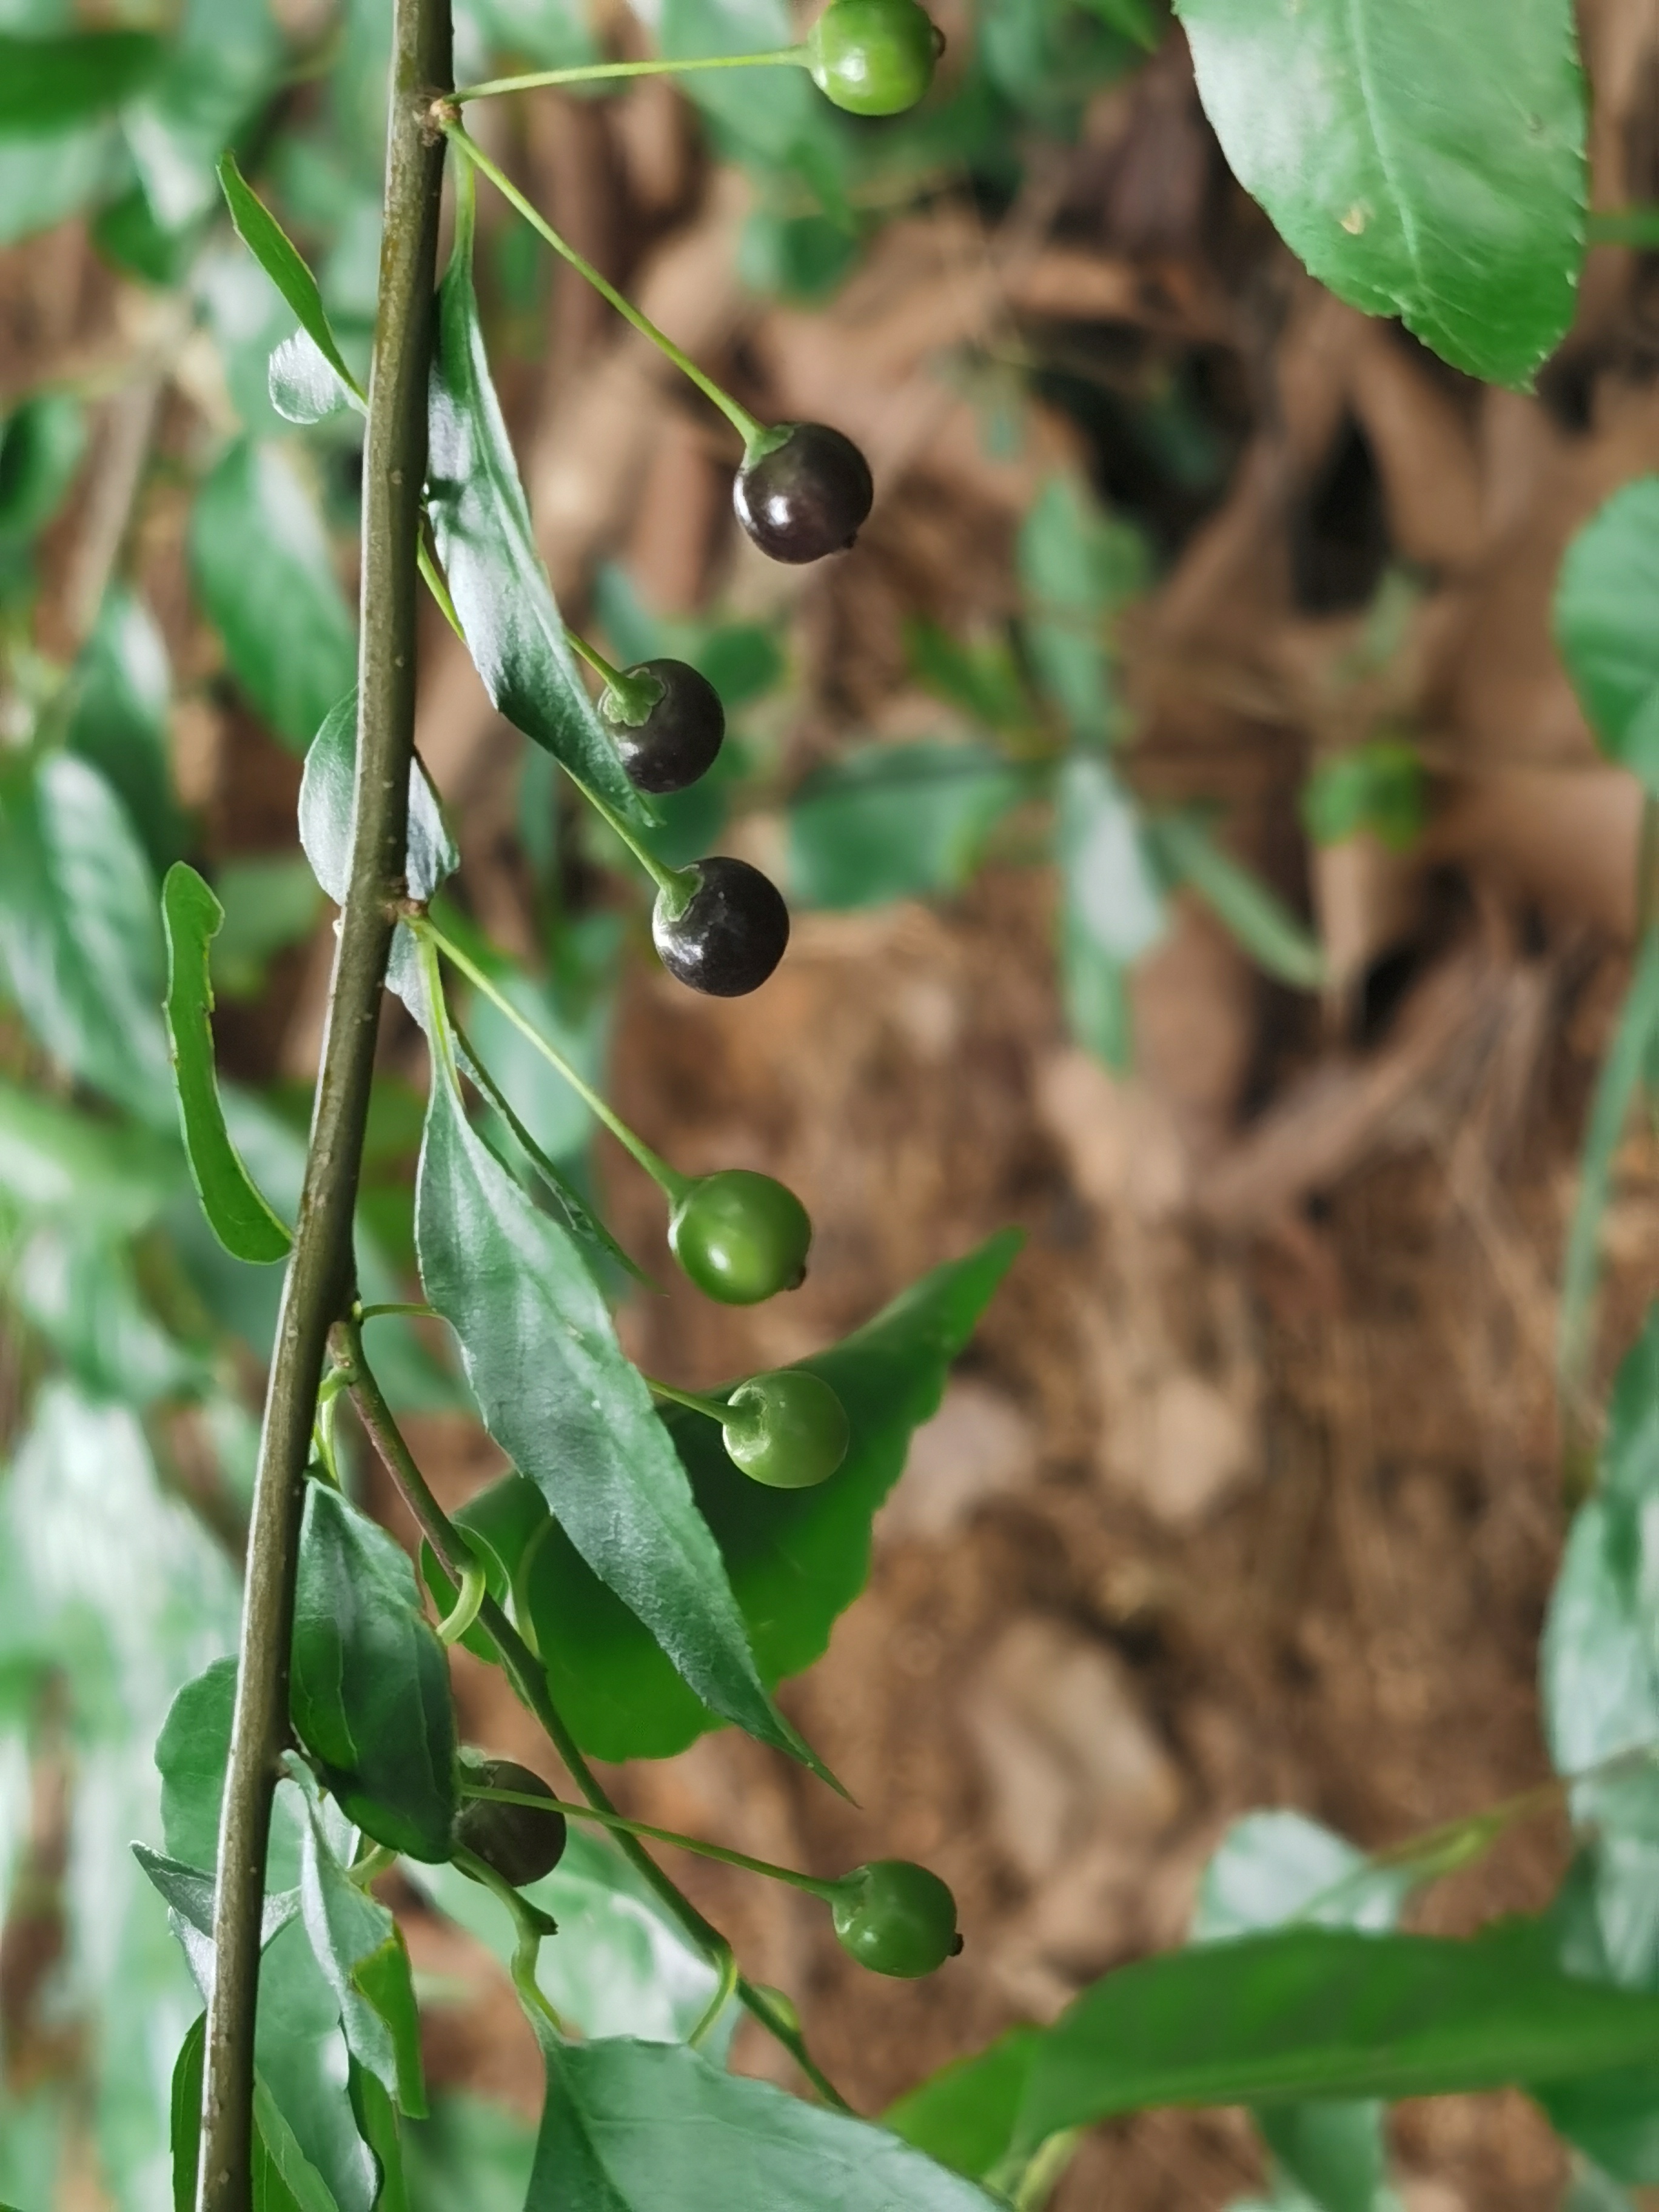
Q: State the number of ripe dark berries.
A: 4